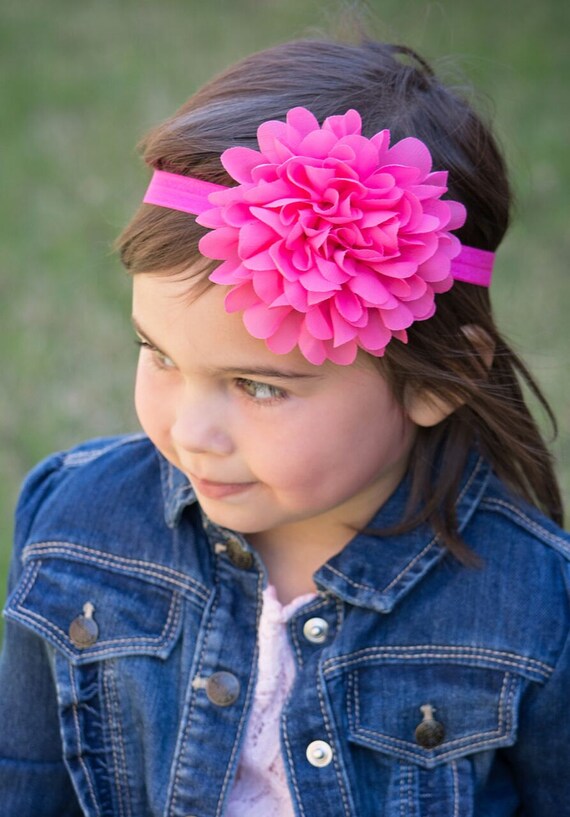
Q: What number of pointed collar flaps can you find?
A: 2